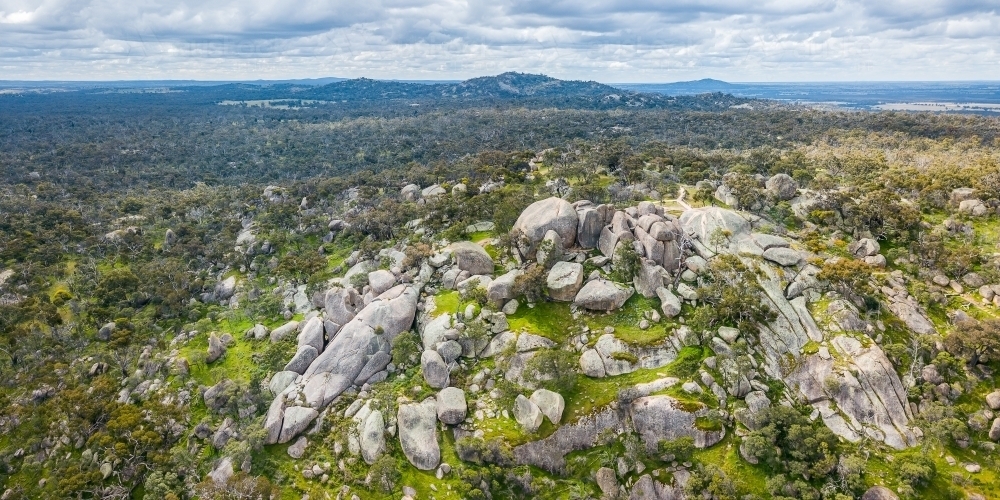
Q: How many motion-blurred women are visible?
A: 0